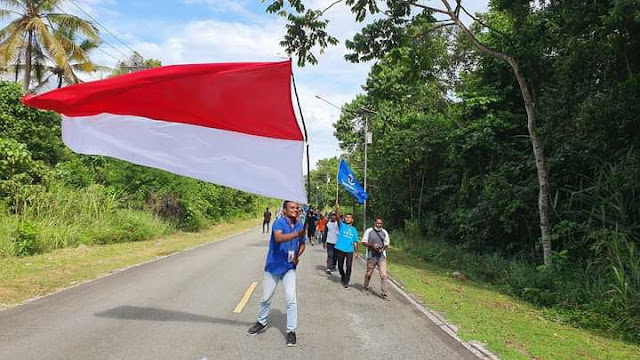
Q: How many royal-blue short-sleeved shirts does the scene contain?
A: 1